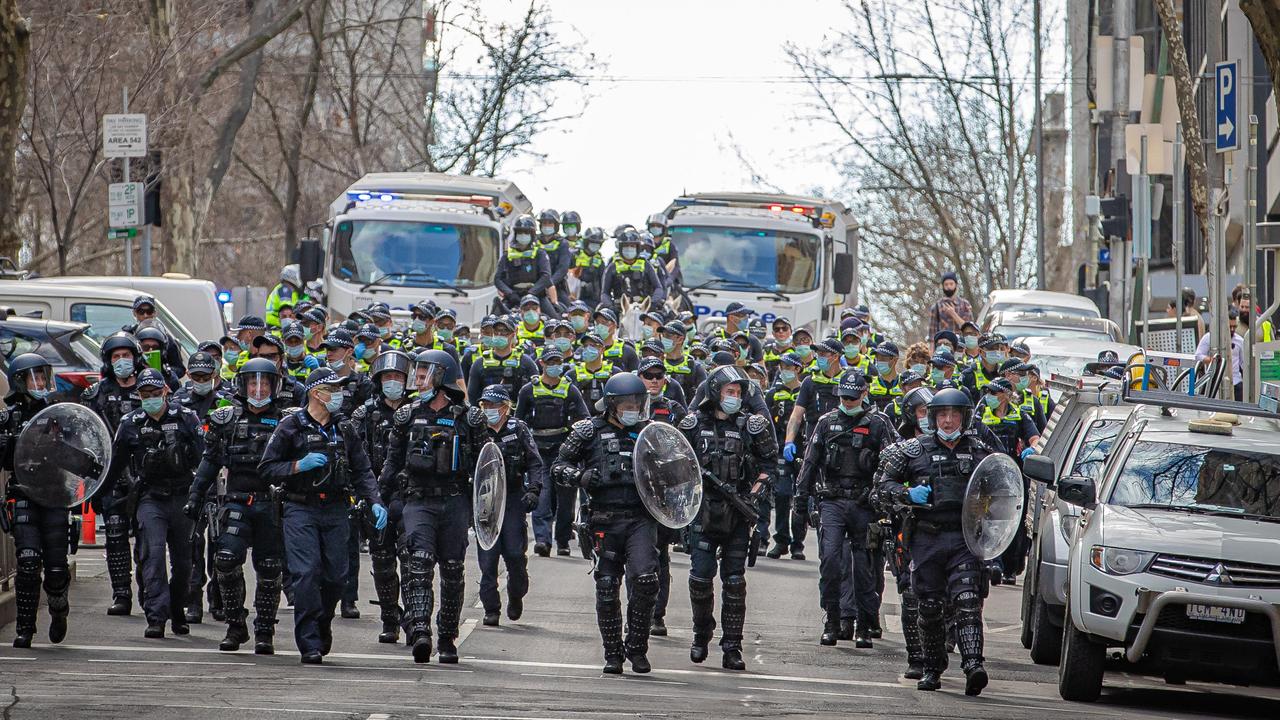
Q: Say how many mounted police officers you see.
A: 8